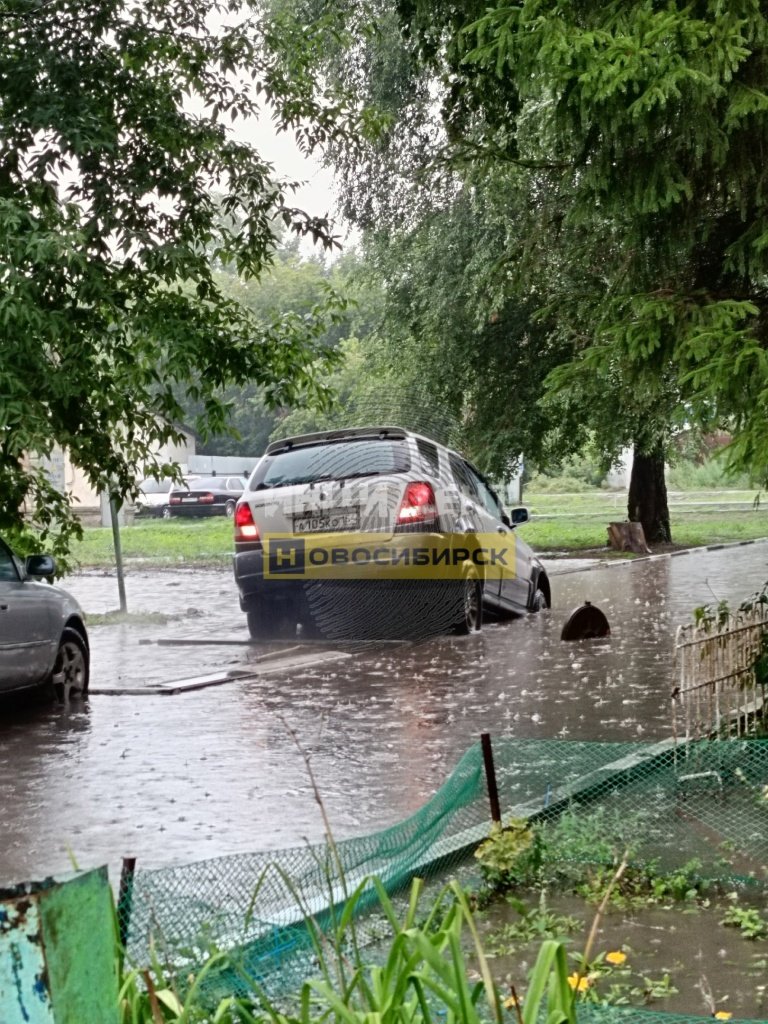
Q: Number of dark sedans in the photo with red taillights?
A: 1